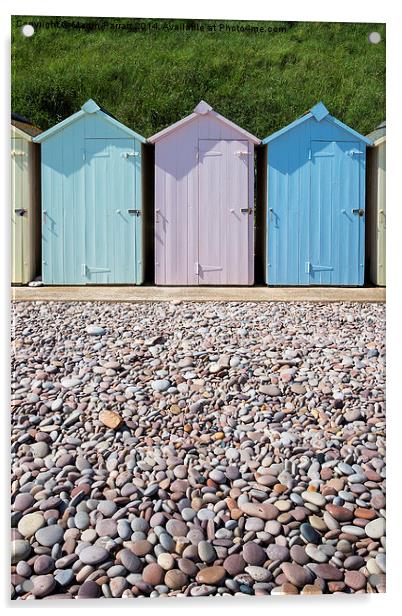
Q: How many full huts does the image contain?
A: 3